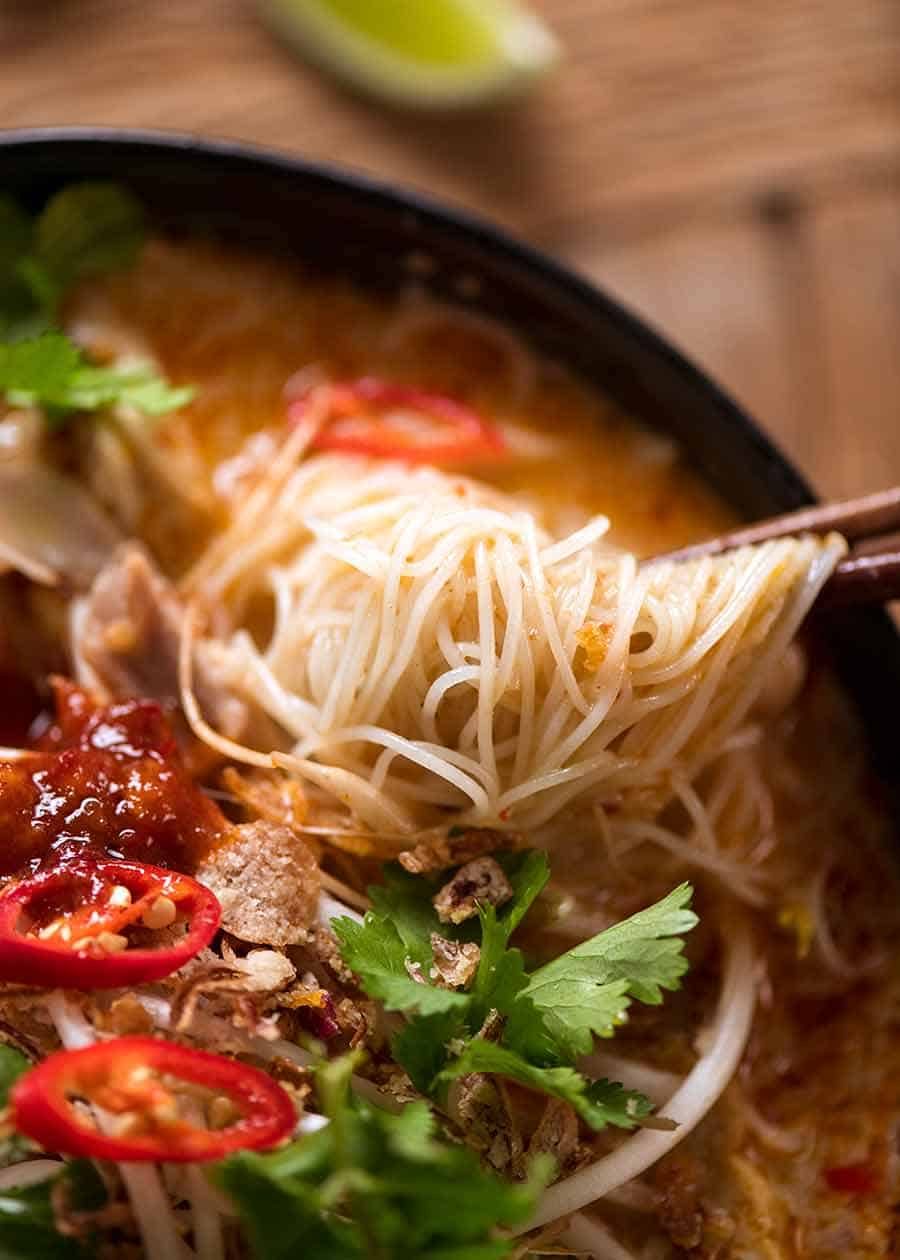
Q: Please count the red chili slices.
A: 3